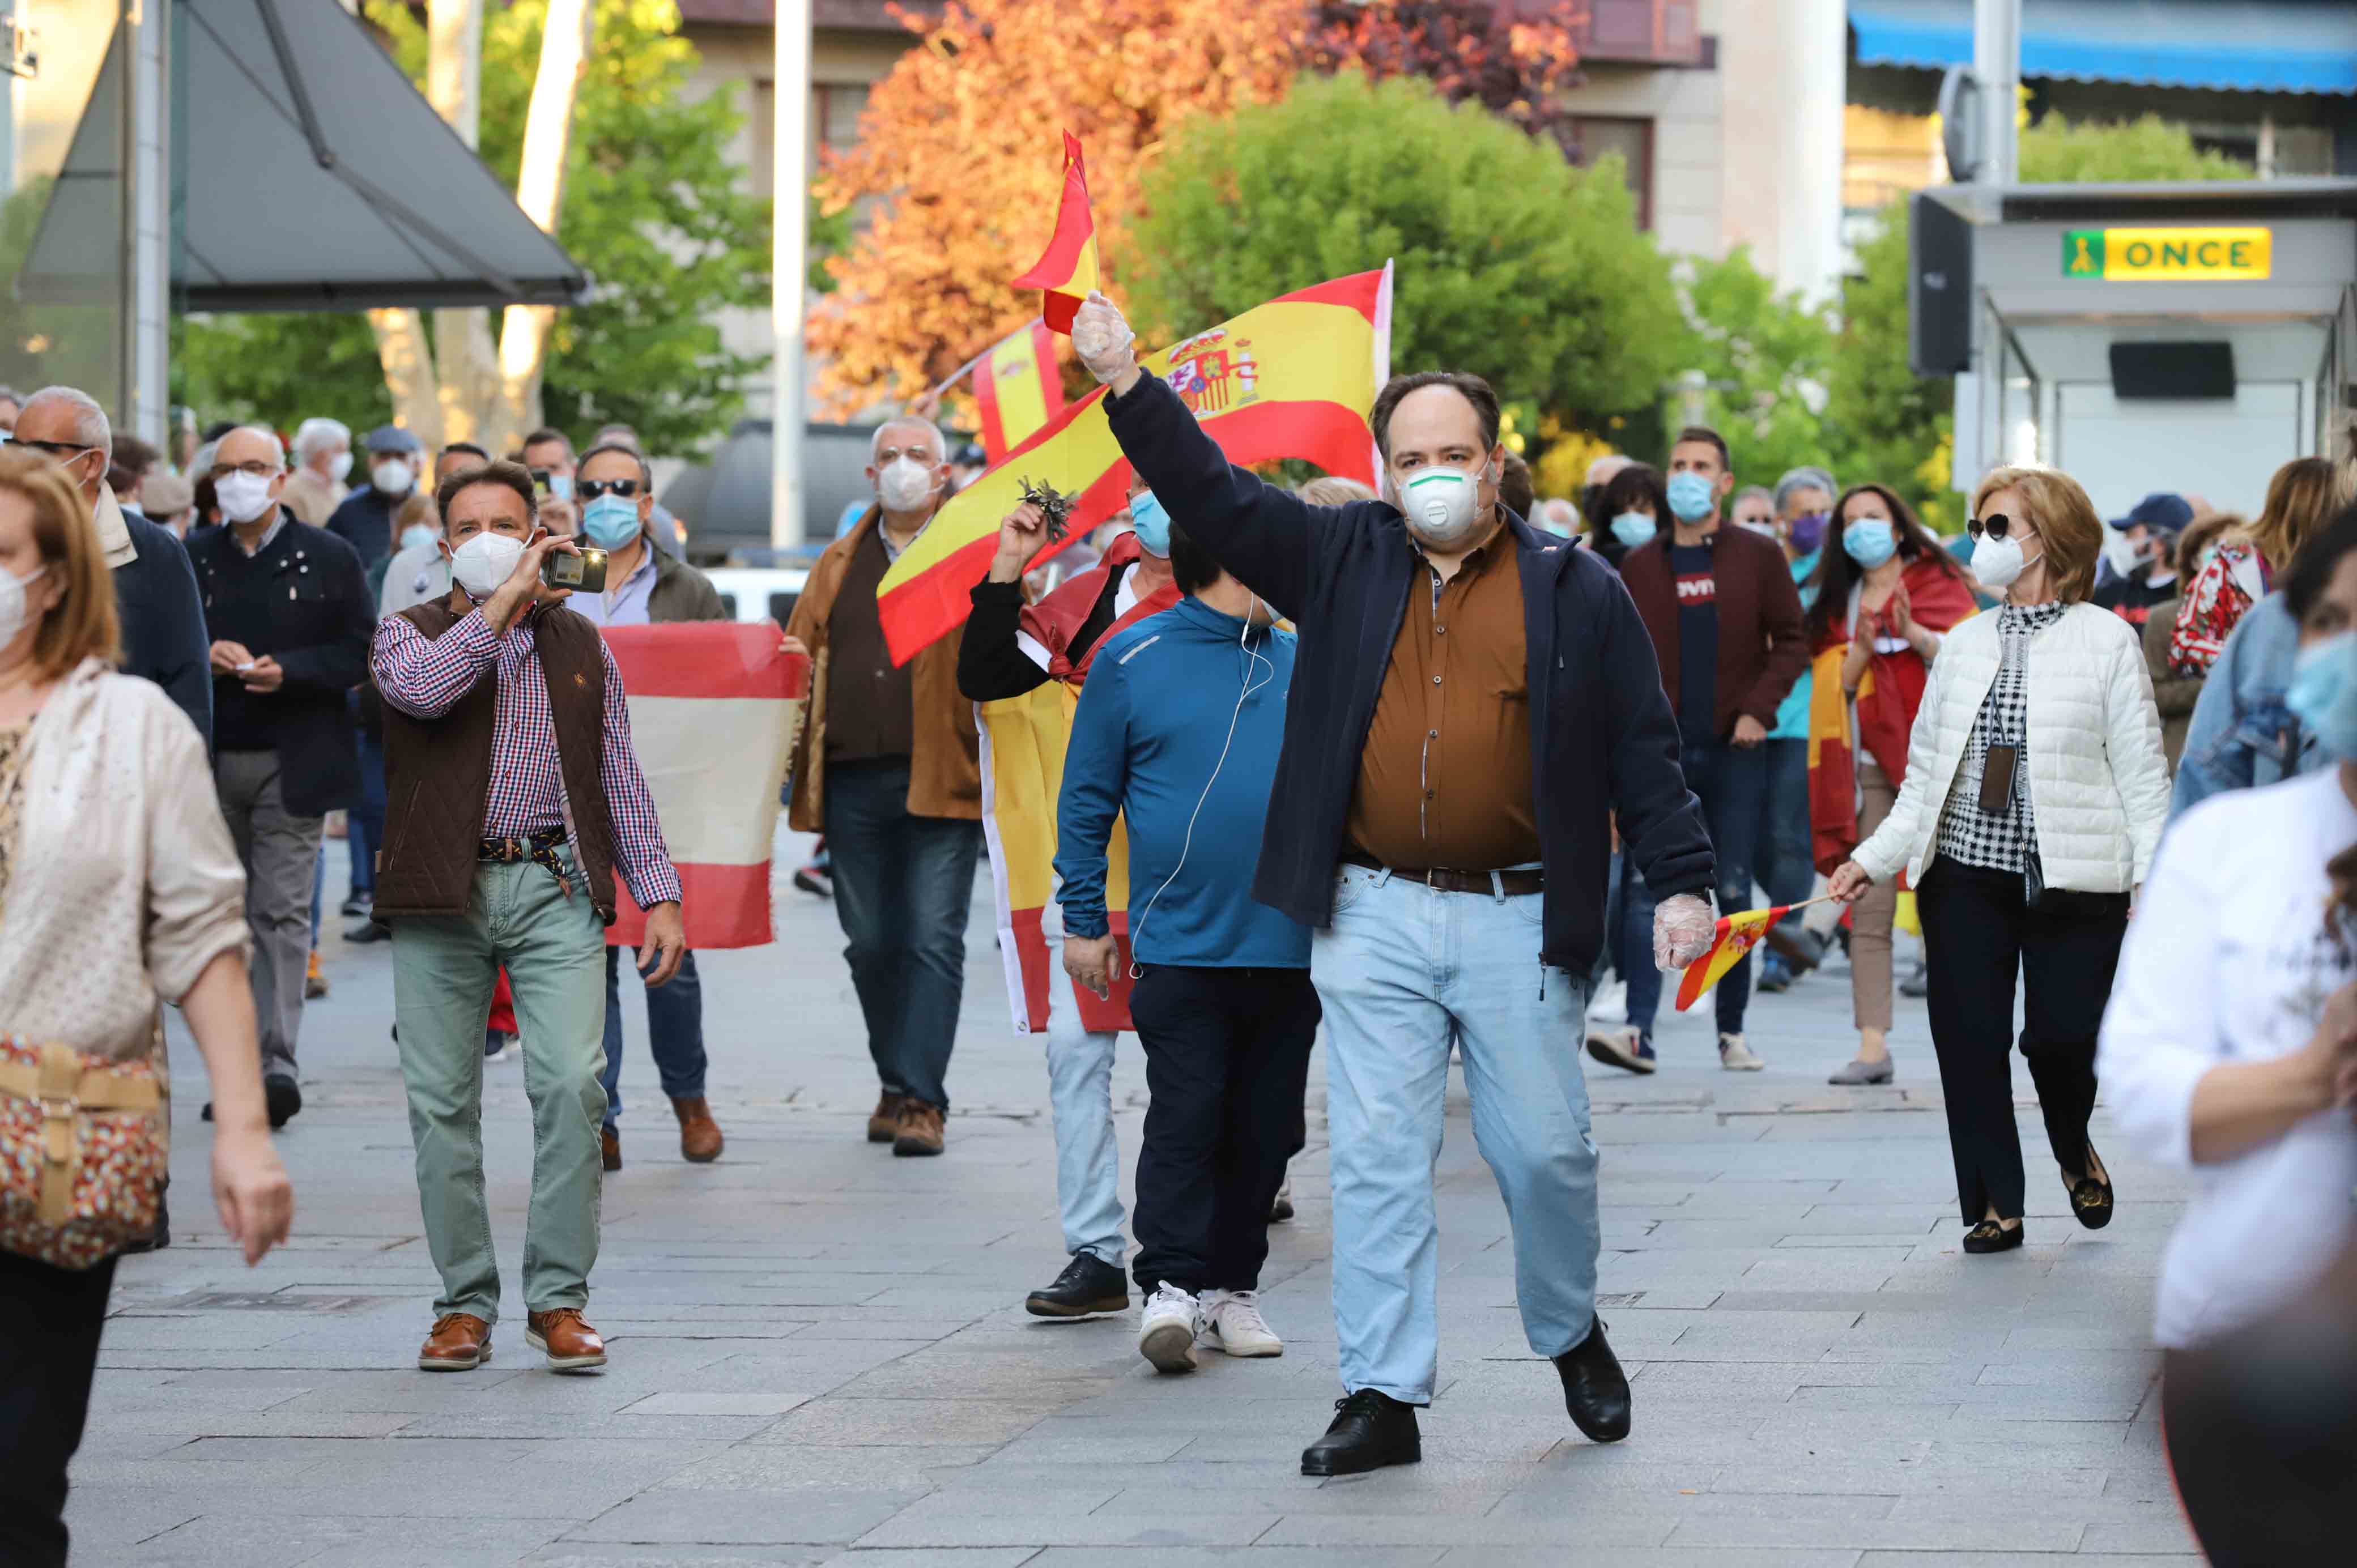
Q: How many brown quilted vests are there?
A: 1